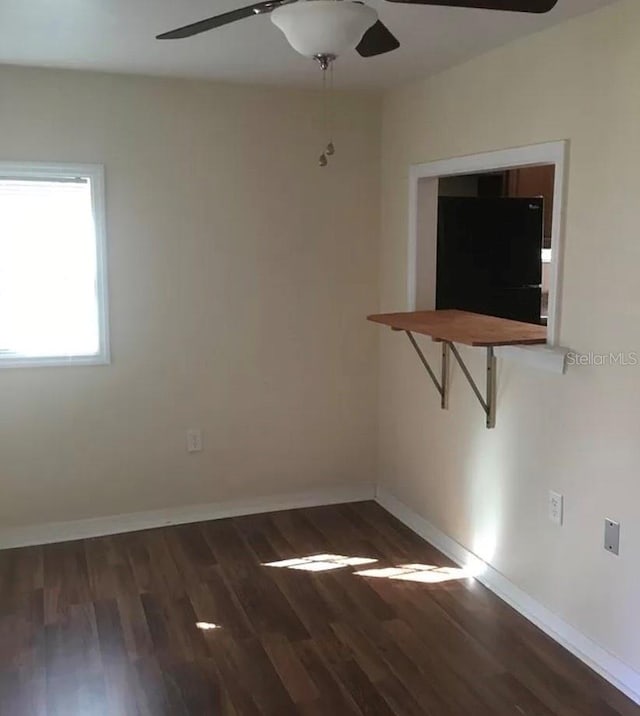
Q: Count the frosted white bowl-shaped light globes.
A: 1